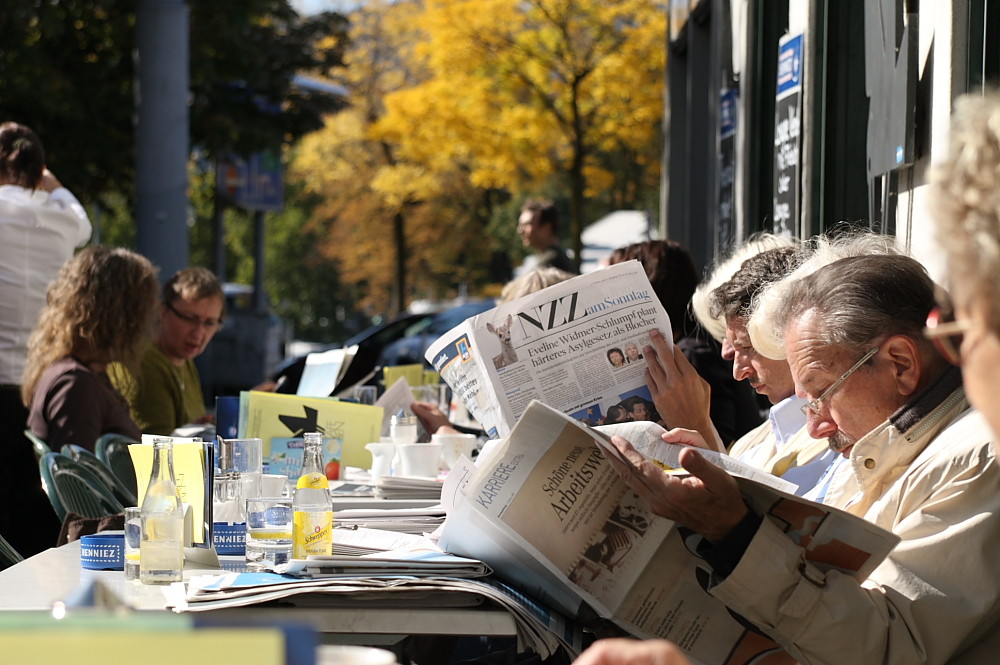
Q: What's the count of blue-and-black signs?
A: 2